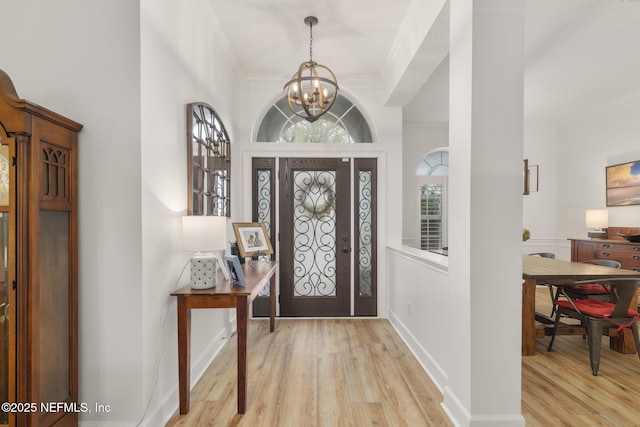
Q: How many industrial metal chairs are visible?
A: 3